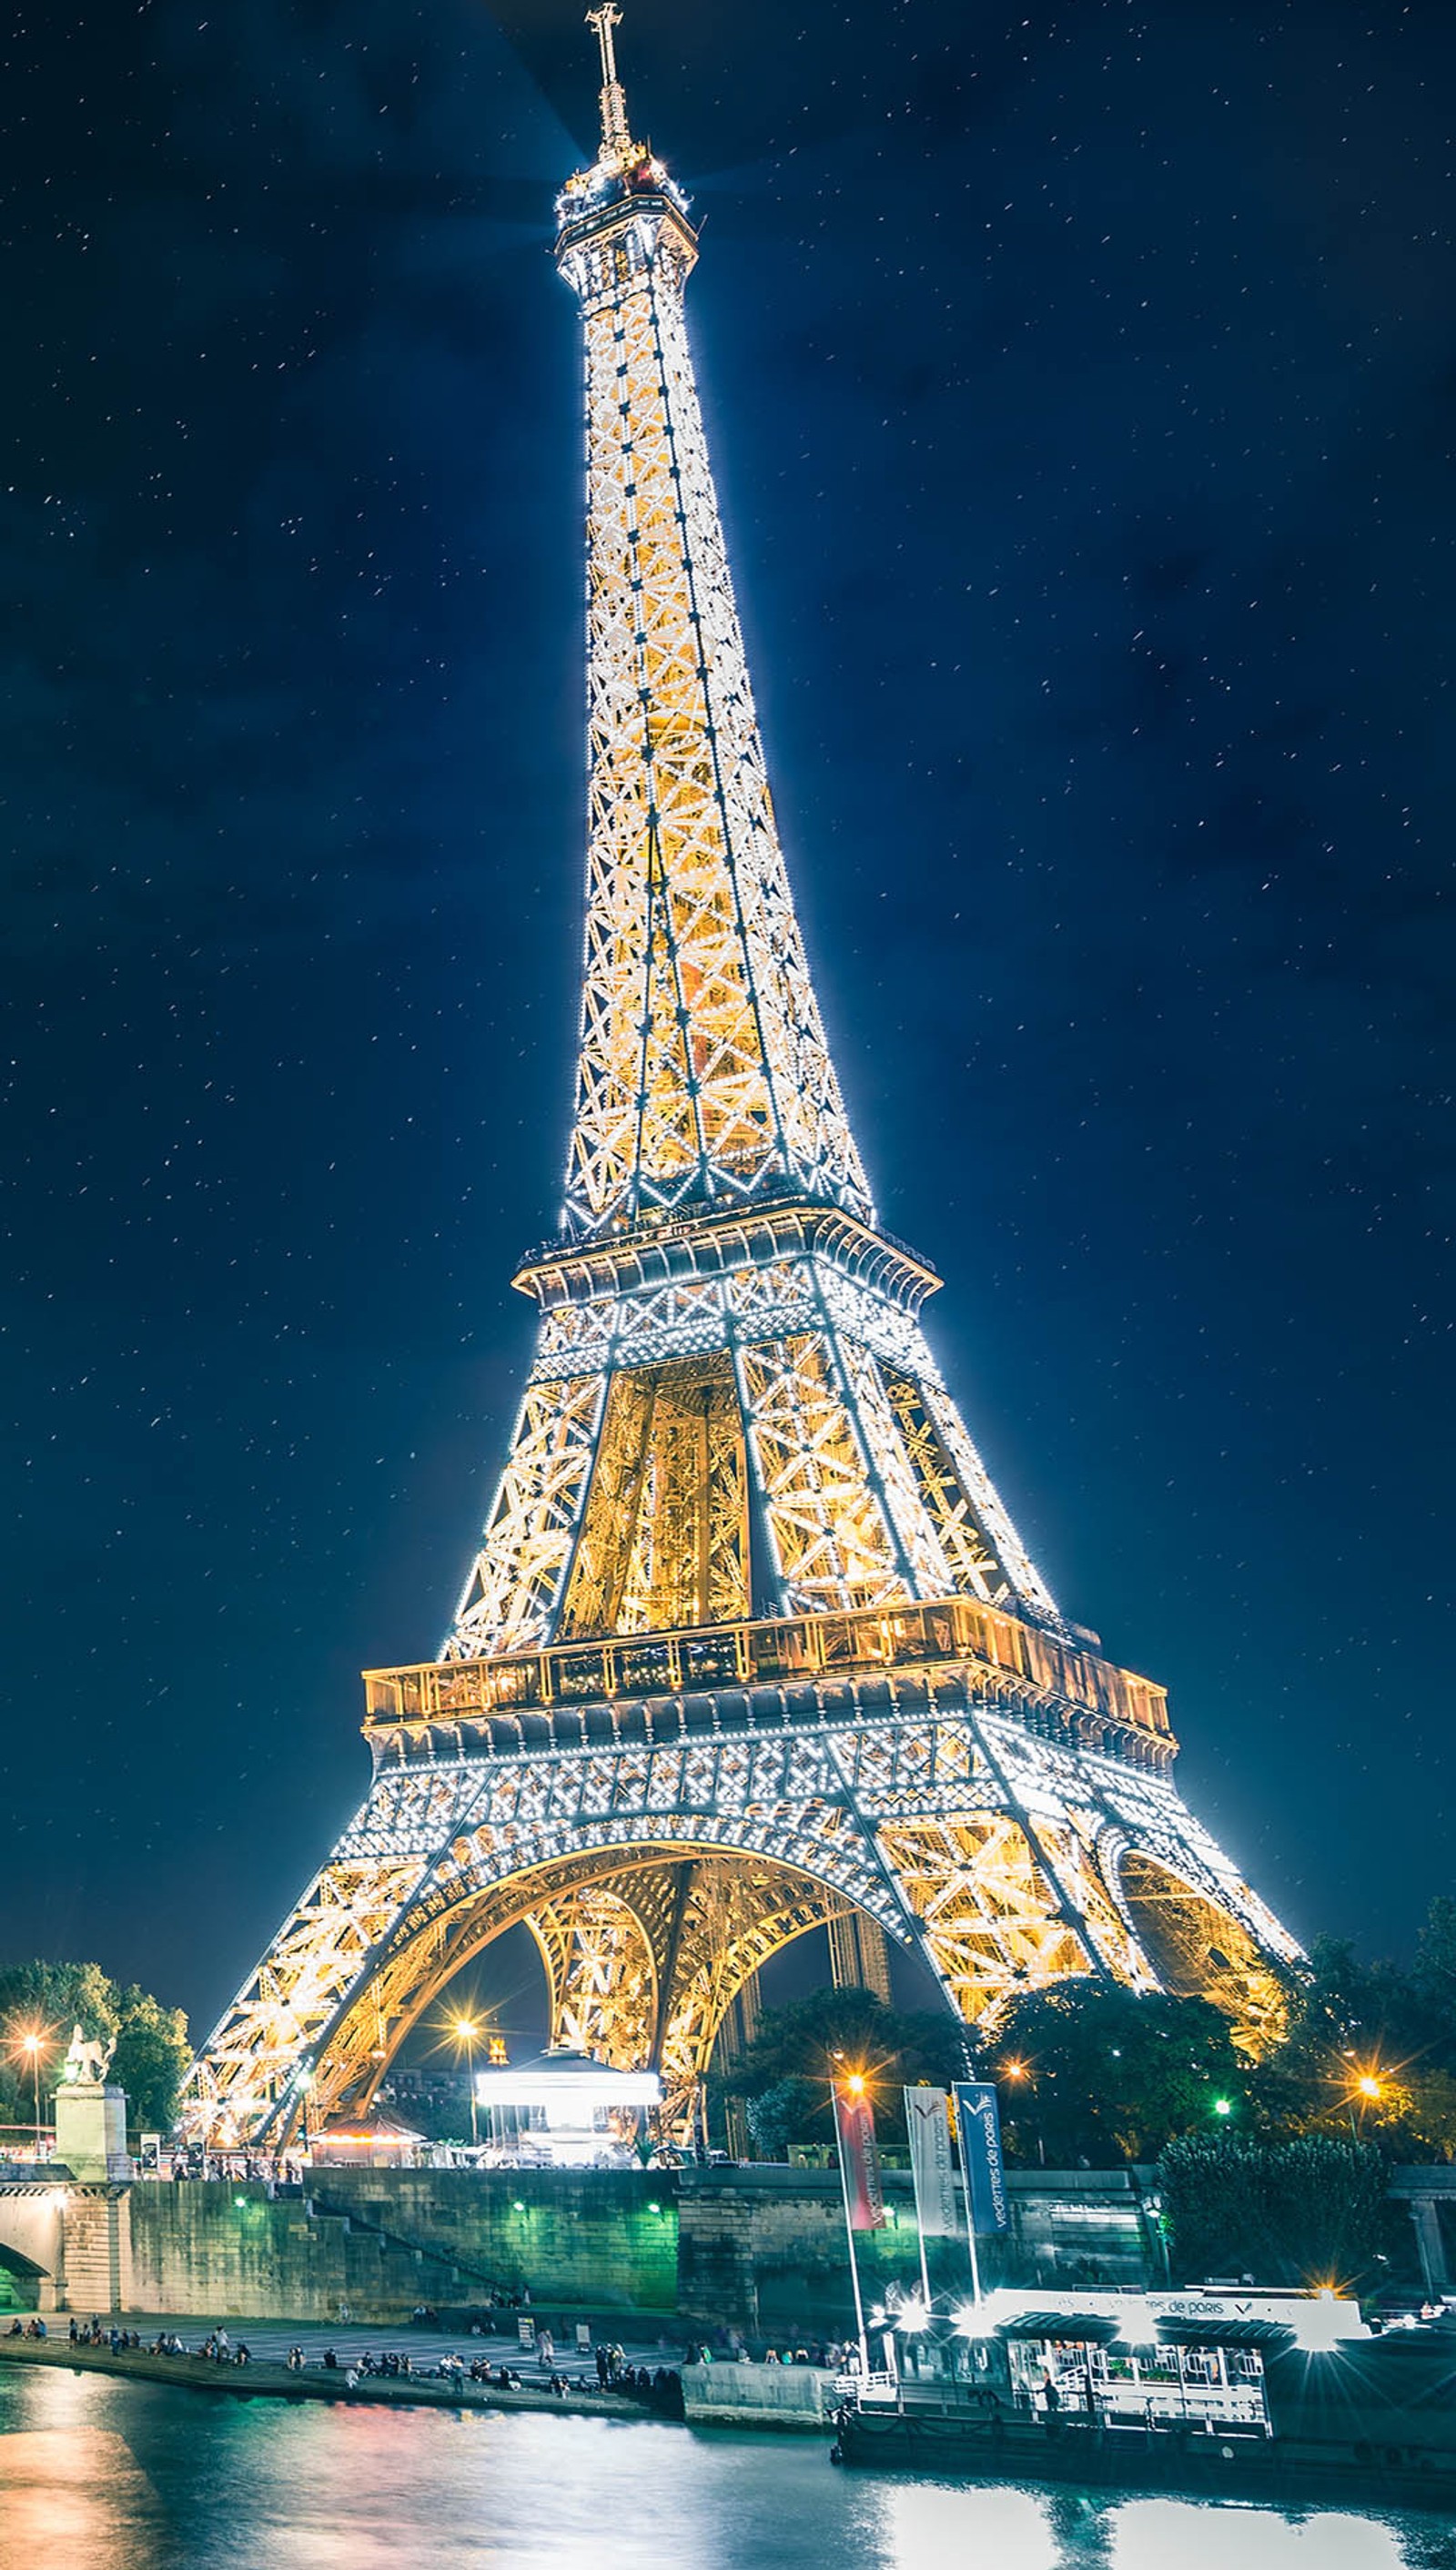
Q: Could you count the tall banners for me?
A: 3